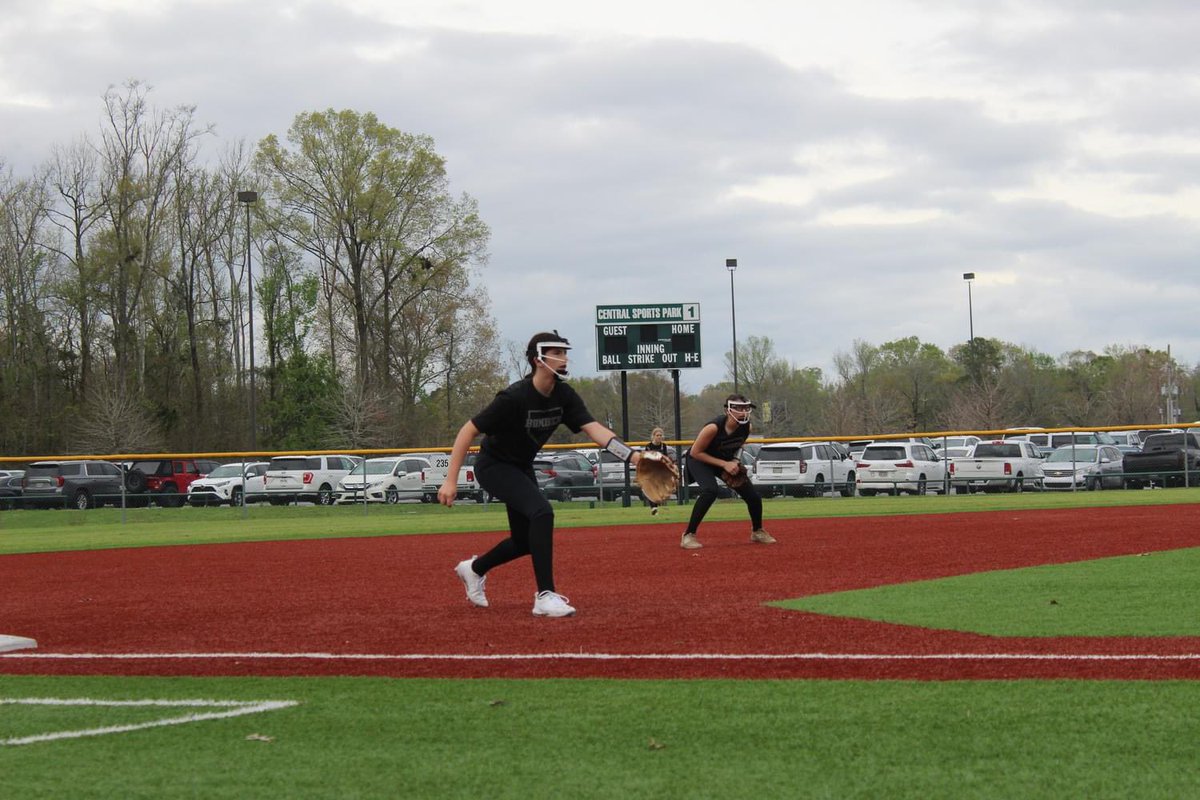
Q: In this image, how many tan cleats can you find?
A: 2